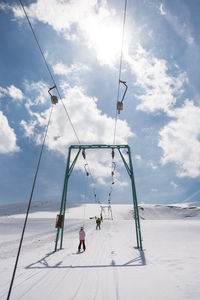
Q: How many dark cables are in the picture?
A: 3